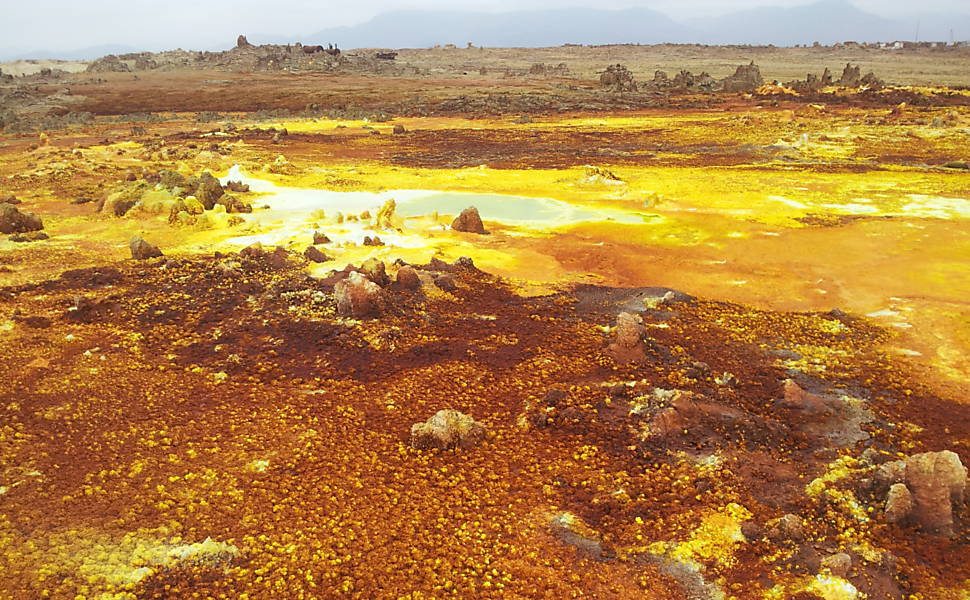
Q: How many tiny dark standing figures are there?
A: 2